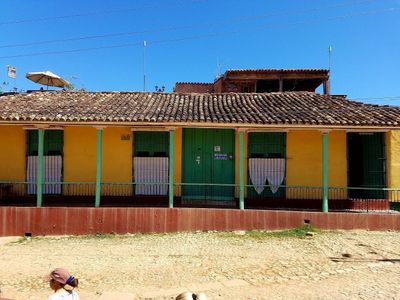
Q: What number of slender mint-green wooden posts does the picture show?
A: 5